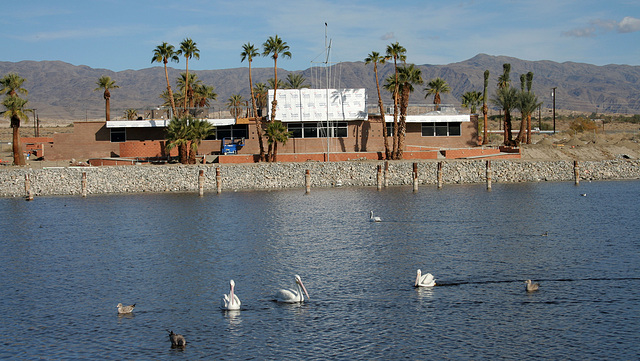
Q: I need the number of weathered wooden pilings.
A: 11